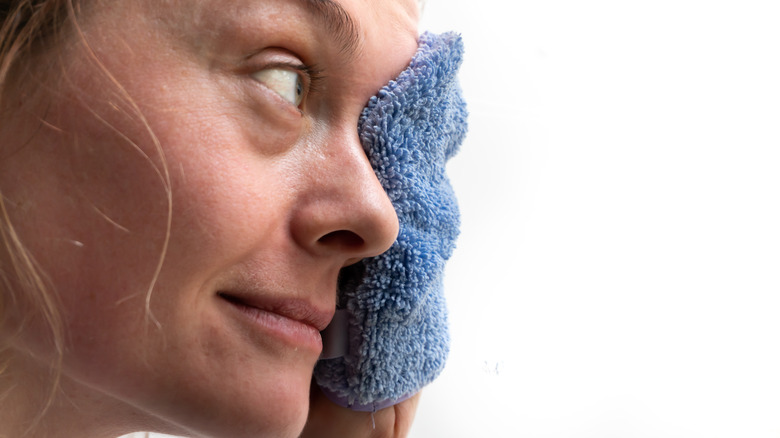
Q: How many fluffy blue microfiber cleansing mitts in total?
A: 1